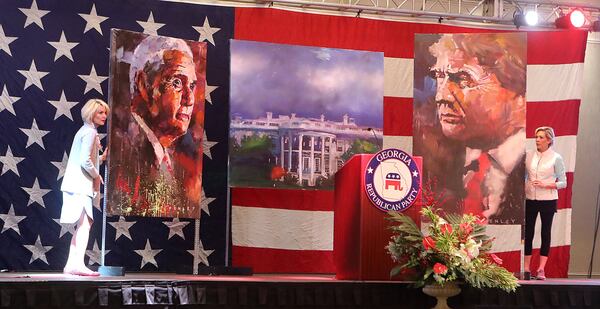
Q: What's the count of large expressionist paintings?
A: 3